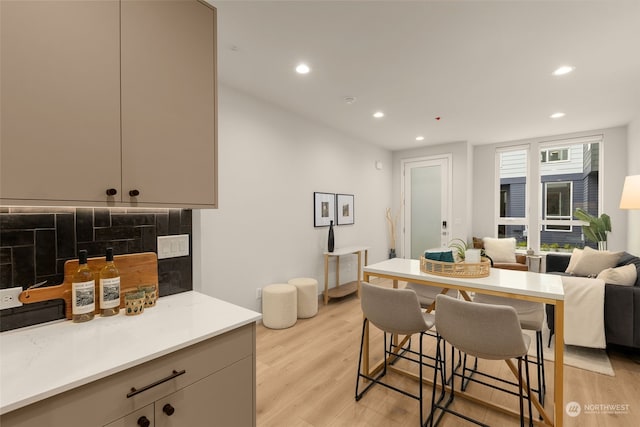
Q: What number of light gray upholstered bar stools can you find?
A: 4